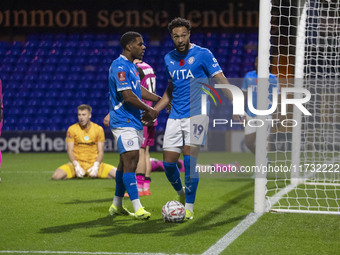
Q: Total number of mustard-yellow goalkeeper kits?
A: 1